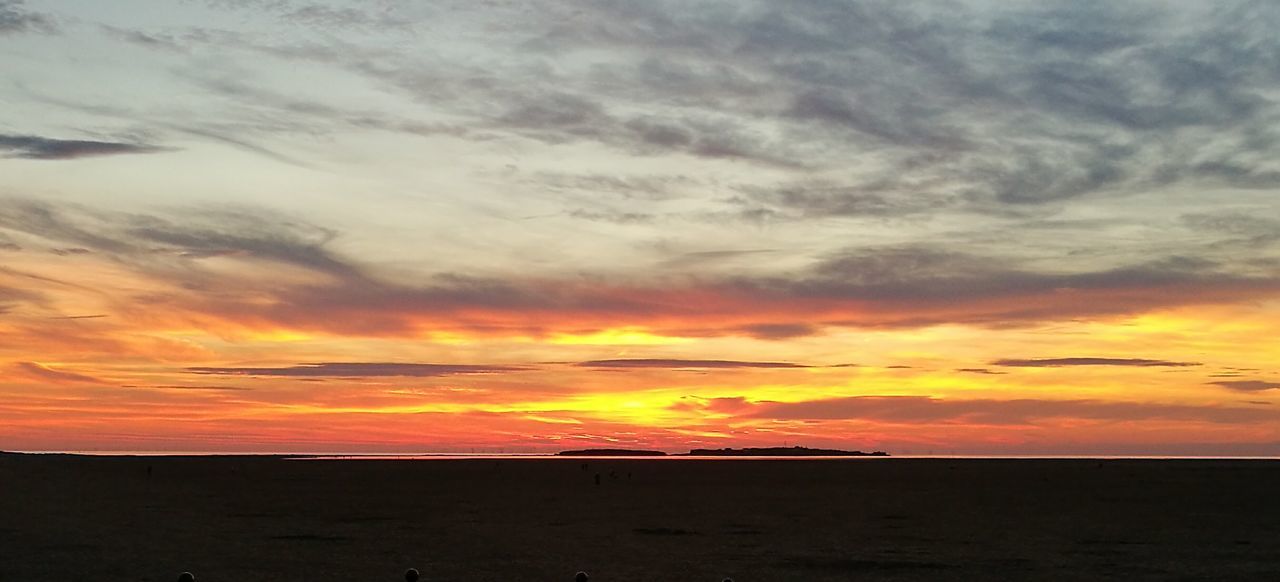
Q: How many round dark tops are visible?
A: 4